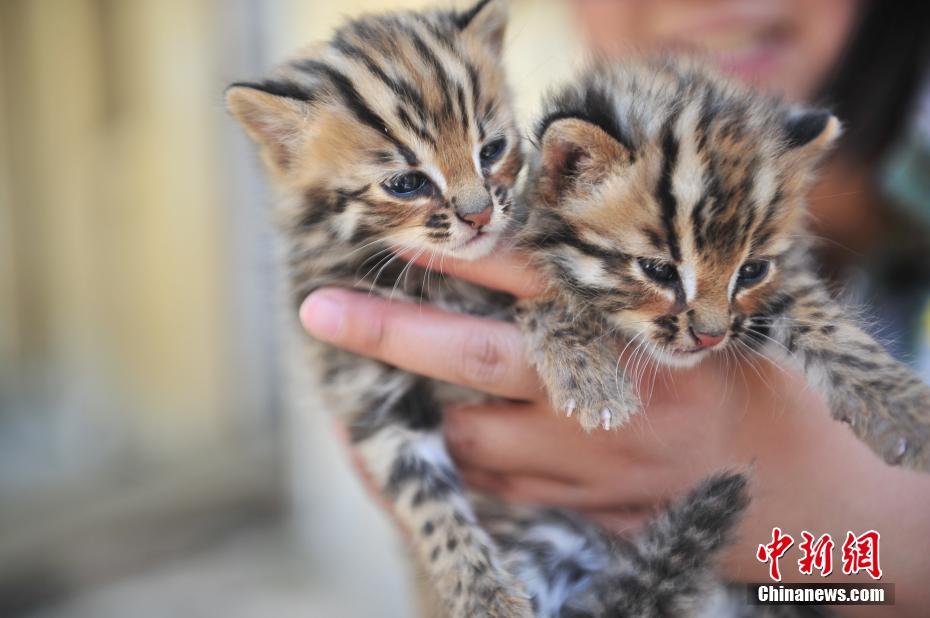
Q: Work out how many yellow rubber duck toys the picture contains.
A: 0